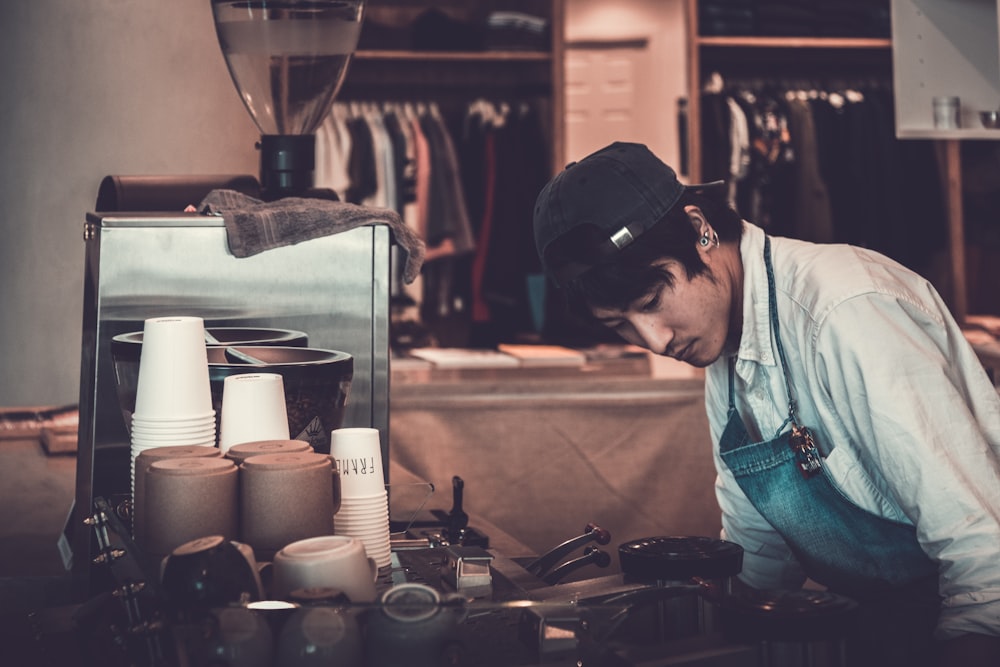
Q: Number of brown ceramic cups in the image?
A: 4